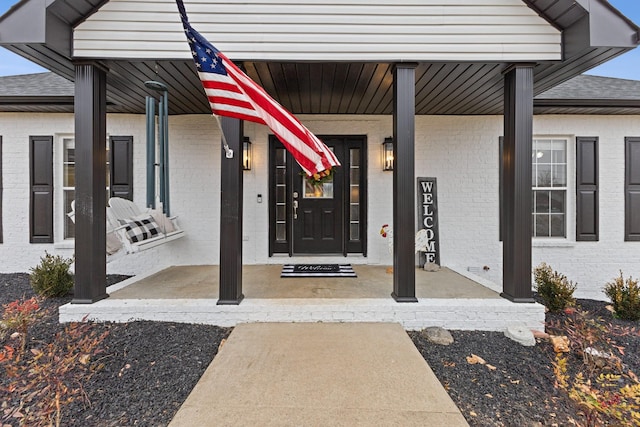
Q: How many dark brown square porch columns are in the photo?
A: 4